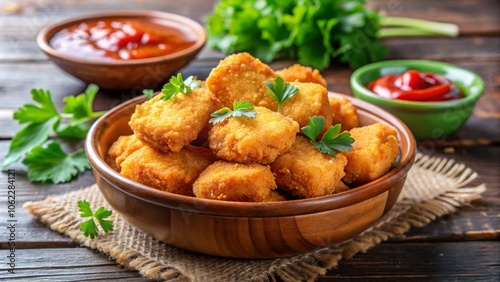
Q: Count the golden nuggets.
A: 11